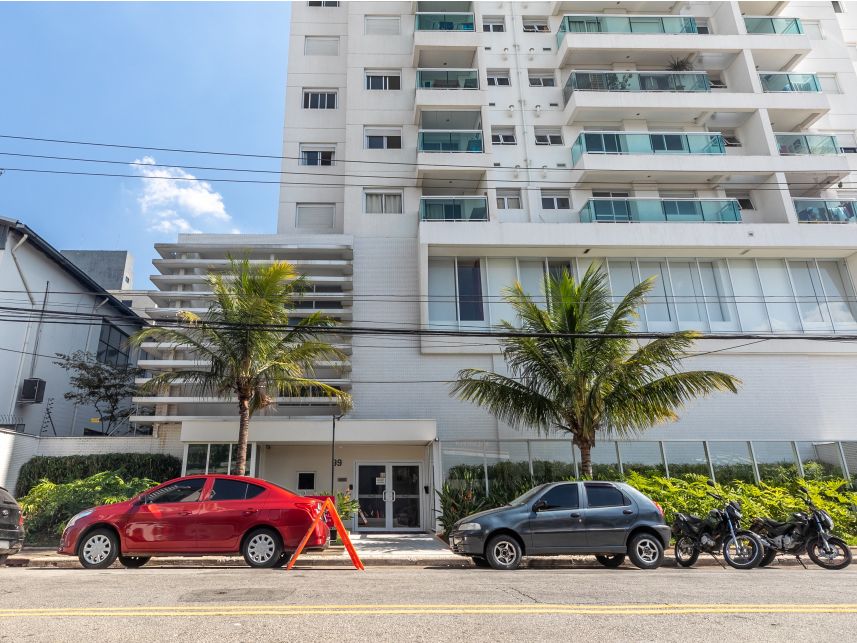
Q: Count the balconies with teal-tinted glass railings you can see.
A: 12